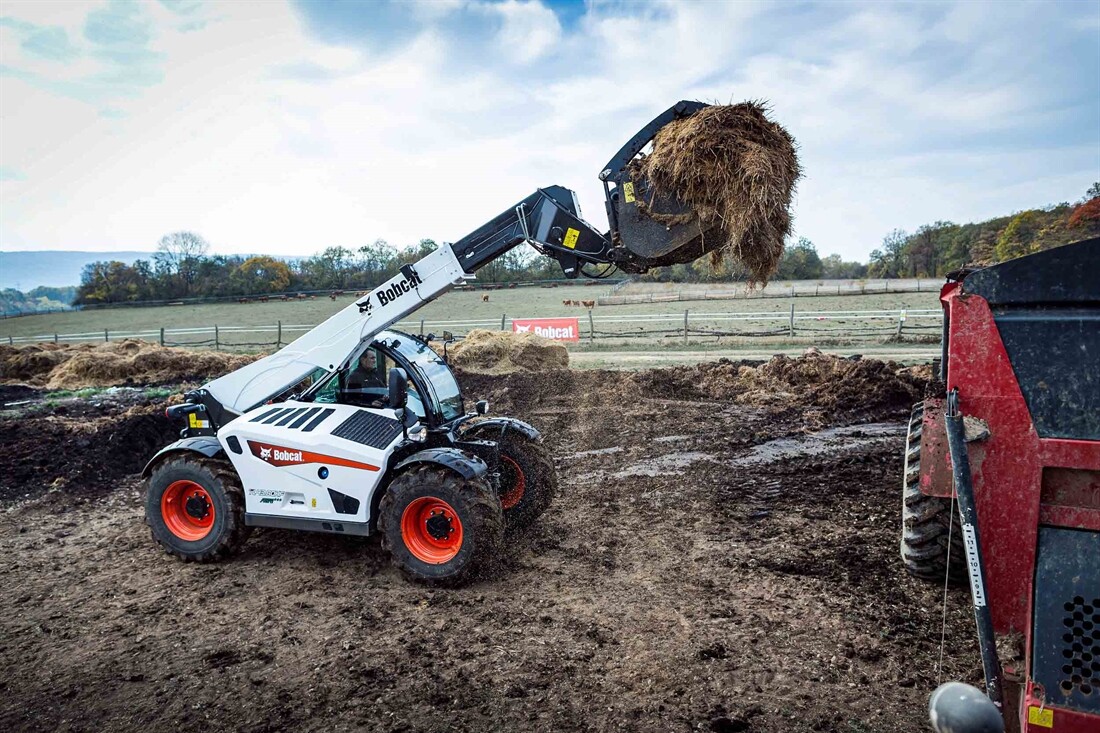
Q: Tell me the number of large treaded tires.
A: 4